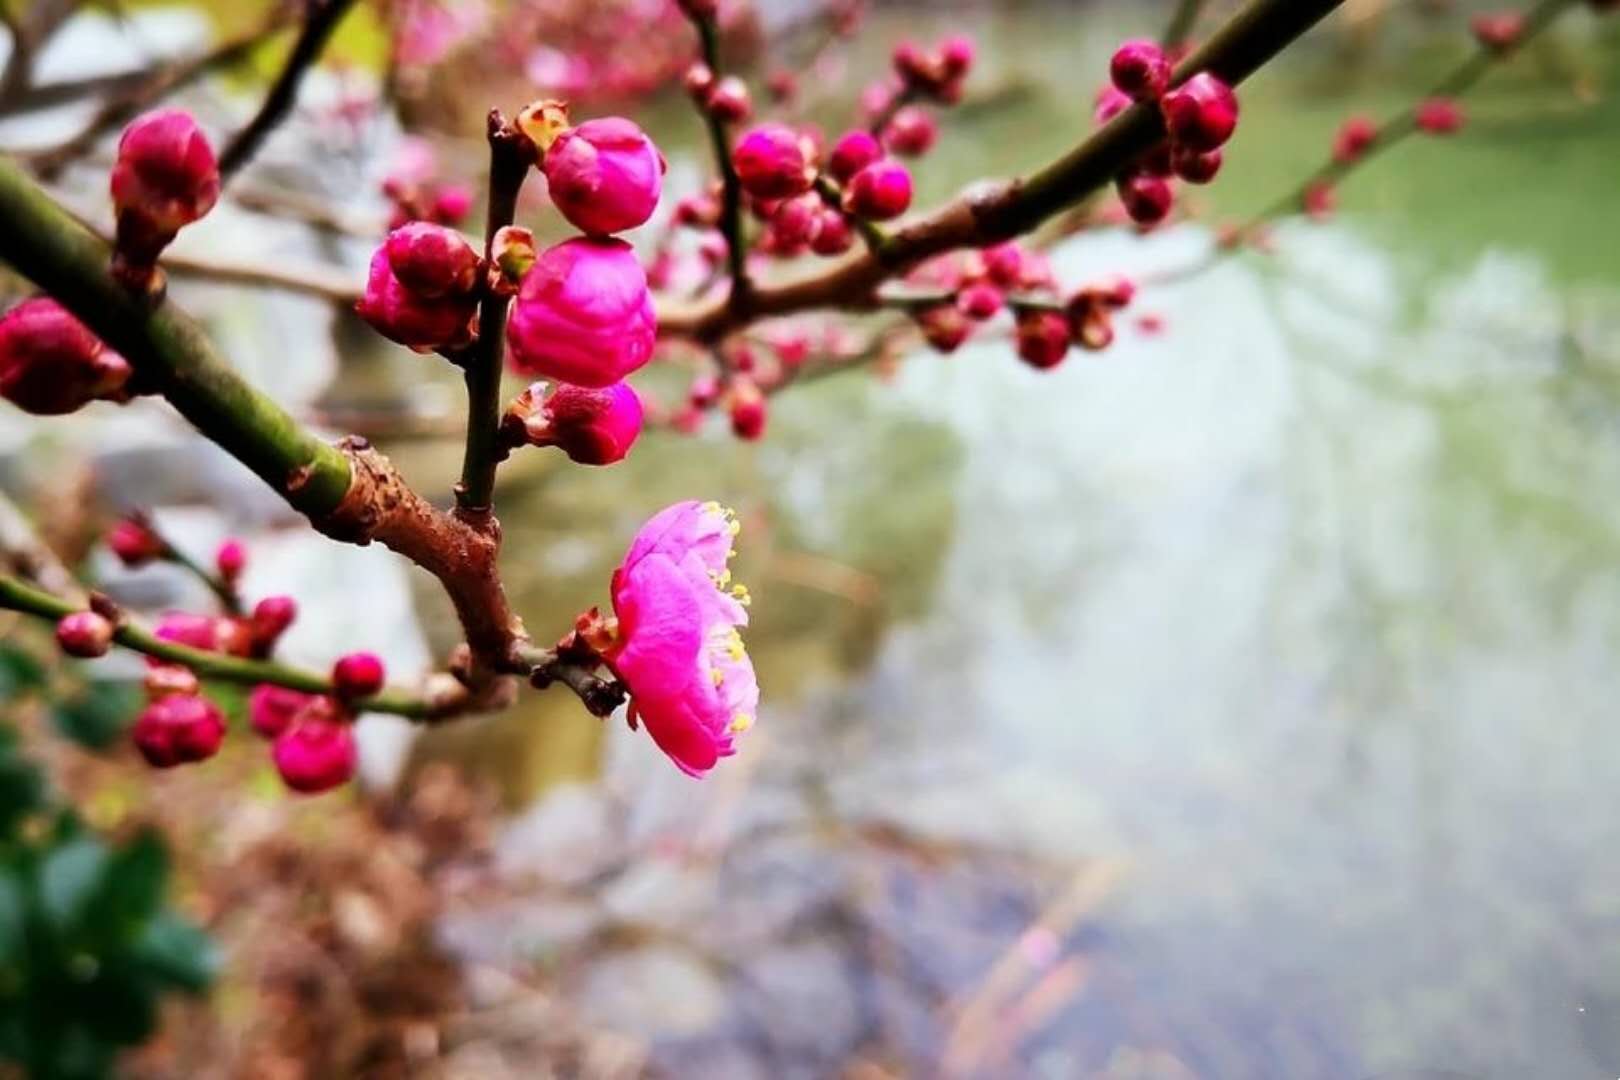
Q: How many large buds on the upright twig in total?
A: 5